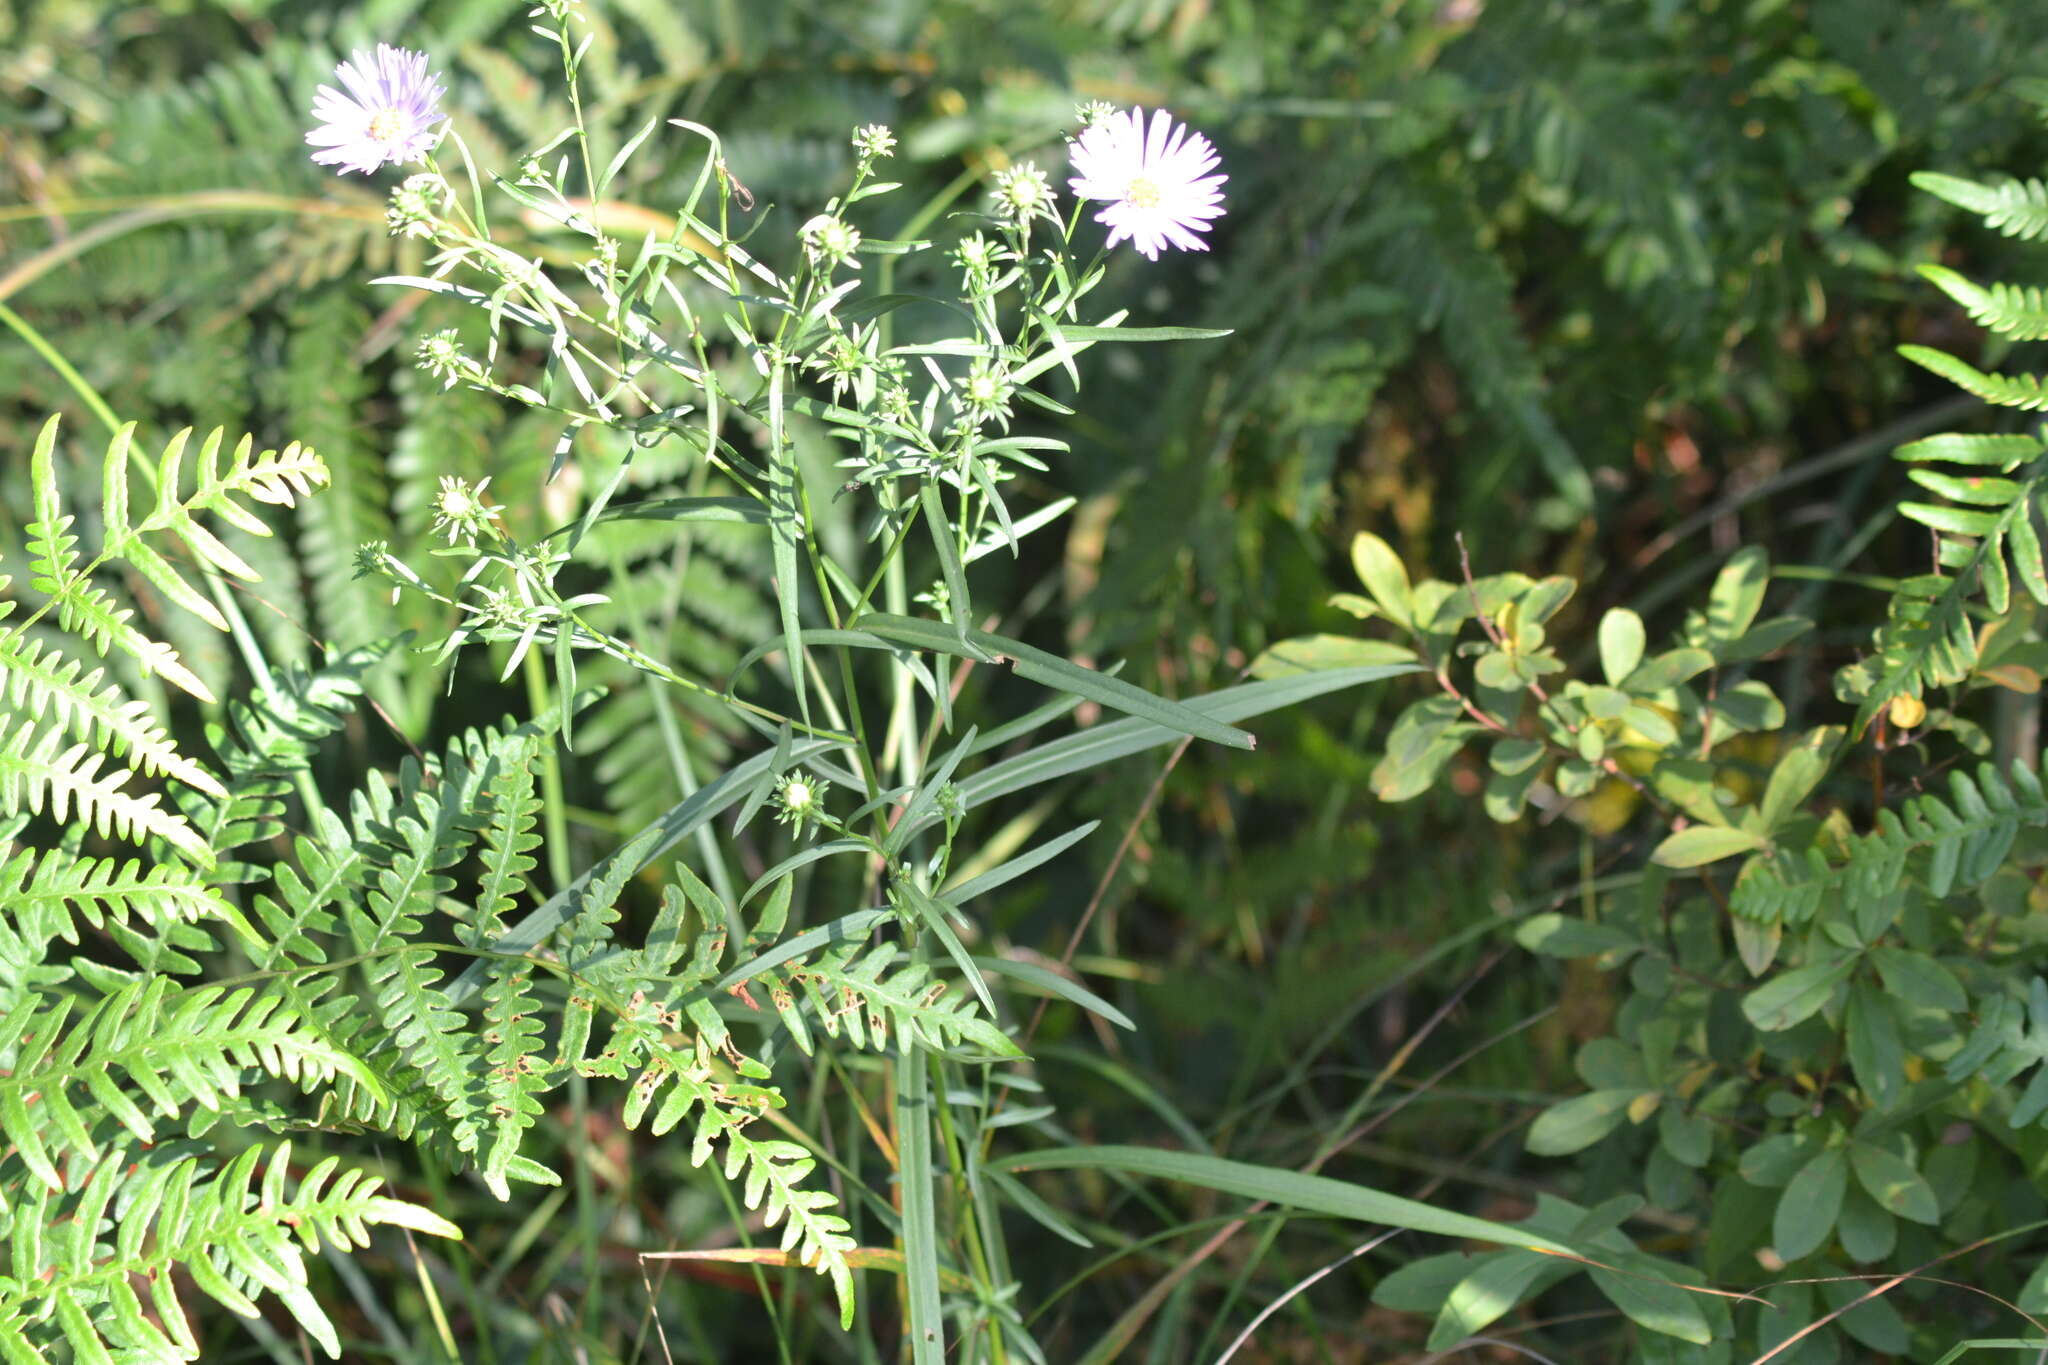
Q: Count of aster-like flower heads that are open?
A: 2